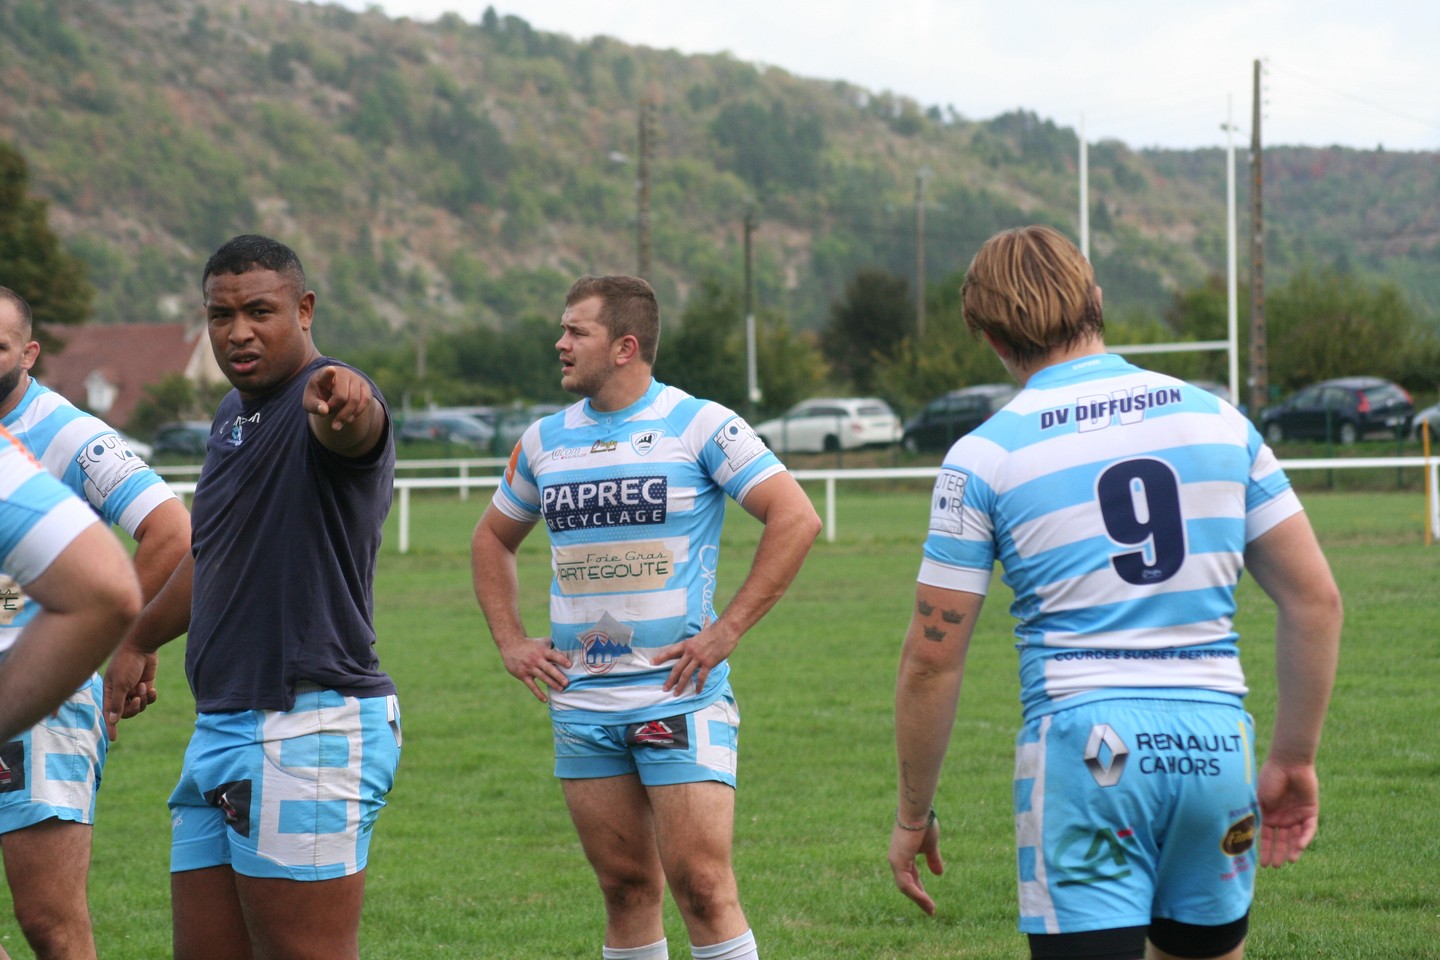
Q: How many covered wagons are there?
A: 0